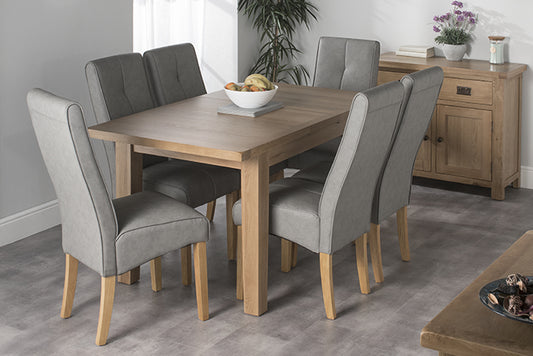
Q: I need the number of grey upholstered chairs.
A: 6